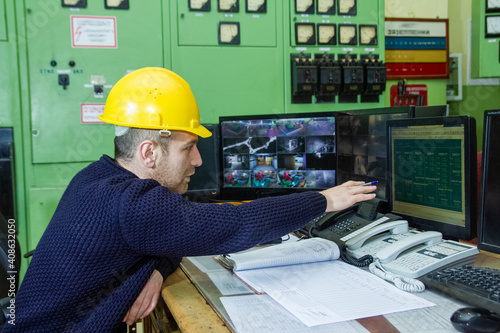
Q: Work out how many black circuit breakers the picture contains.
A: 4